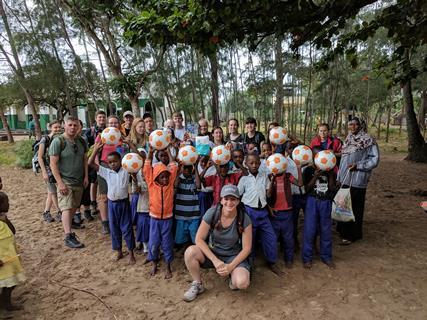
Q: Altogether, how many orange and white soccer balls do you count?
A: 9